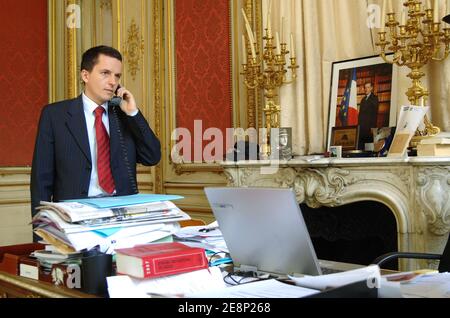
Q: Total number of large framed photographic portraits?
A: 1